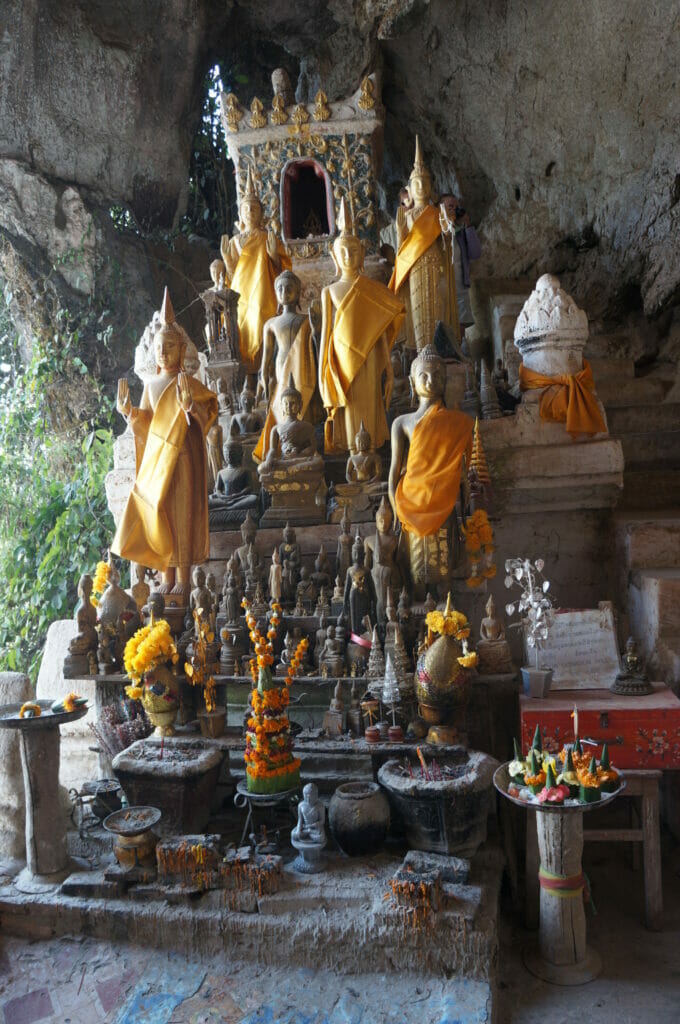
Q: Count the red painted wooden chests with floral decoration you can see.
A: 1